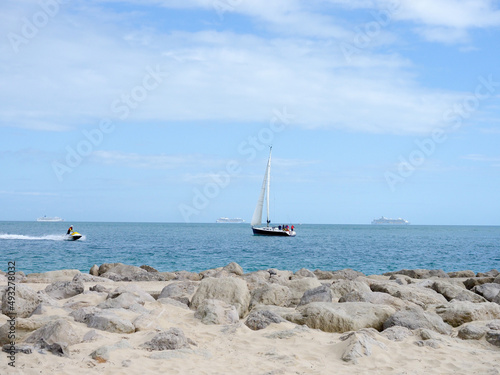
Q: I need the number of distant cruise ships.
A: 3